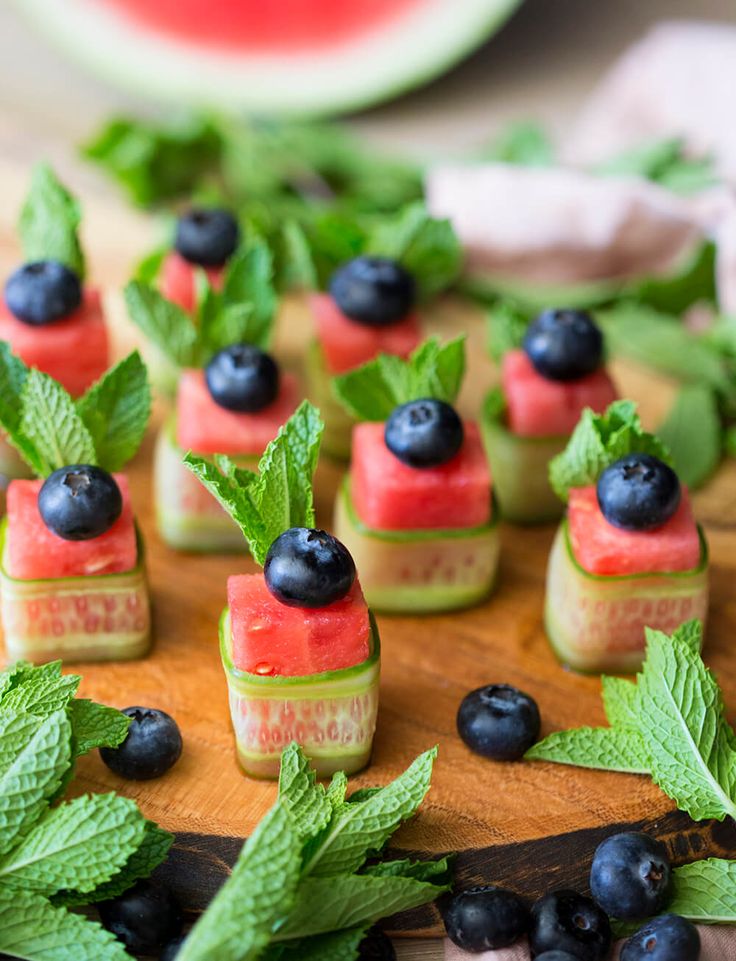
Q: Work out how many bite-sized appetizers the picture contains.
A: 9